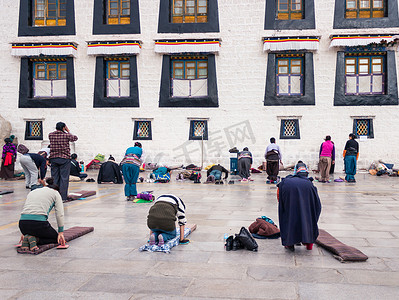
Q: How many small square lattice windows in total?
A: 5